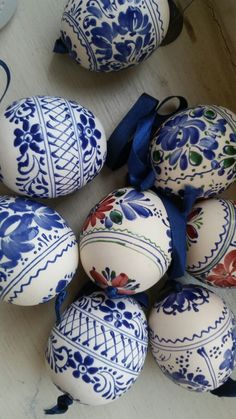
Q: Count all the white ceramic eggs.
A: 8